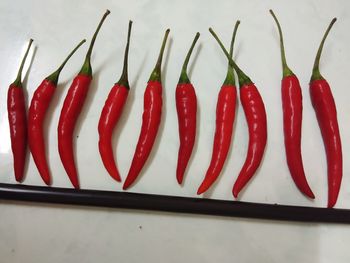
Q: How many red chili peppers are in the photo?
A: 10